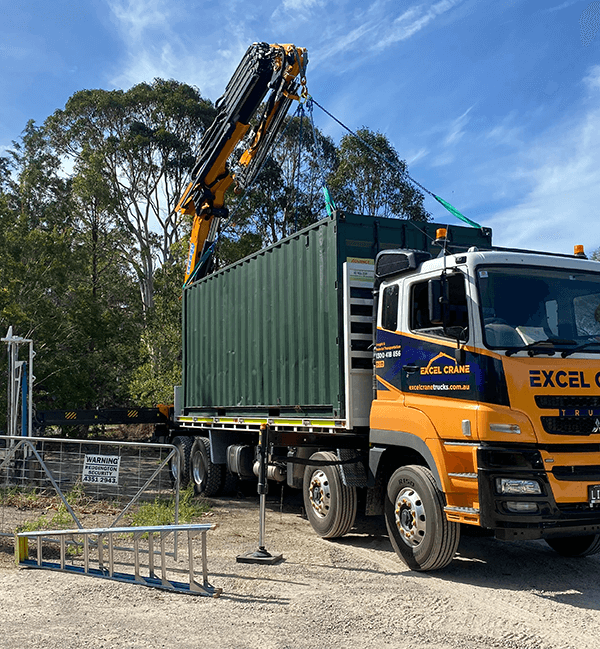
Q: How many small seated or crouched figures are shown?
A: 0